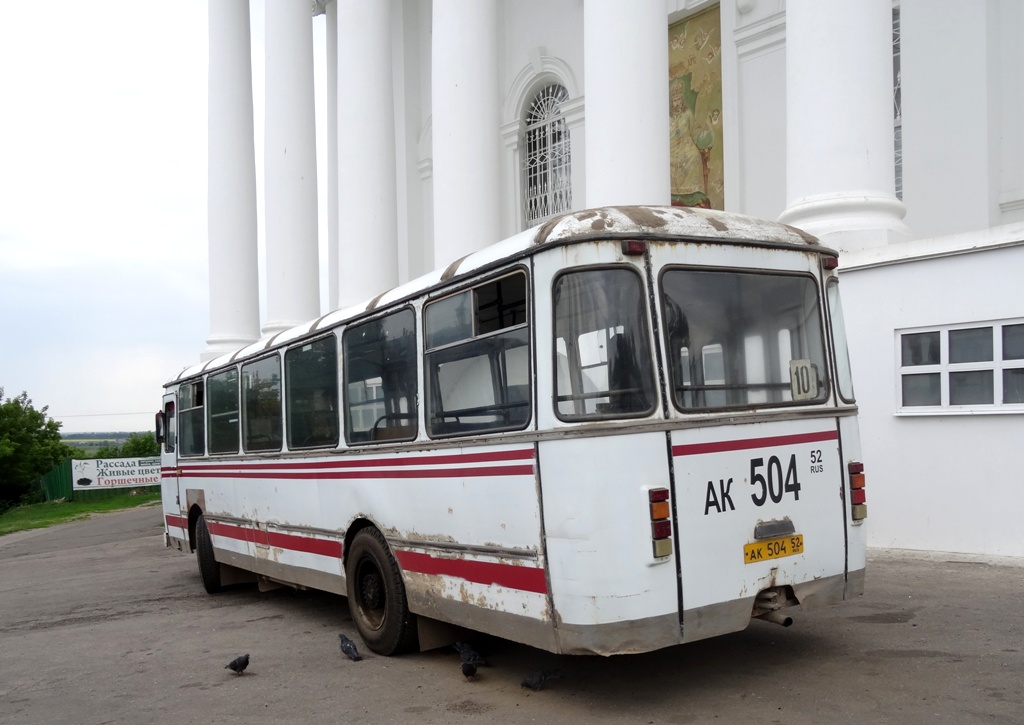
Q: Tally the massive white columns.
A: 6